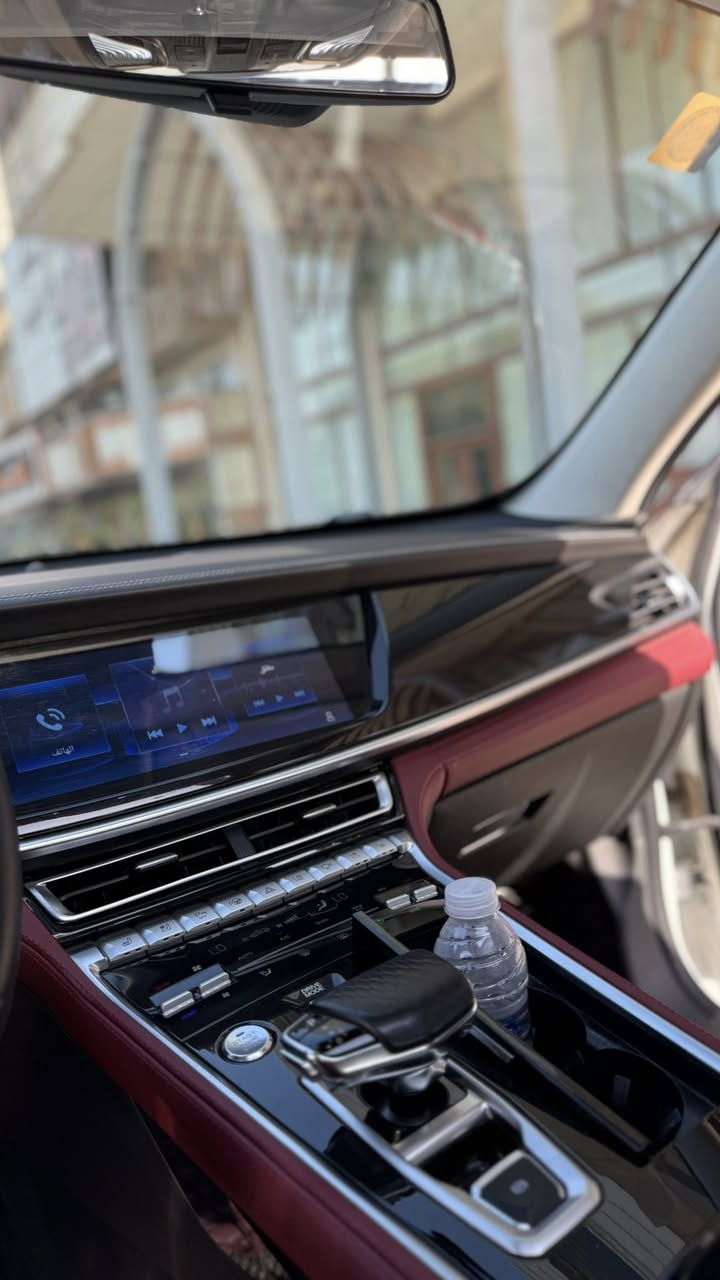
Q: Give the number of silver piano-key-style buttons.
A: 9